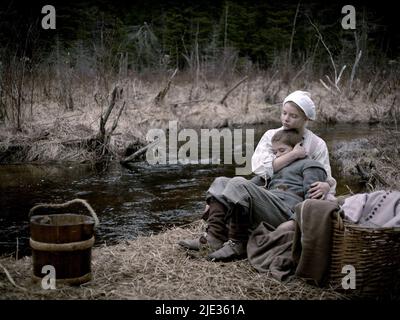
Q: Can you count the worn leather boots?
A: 2